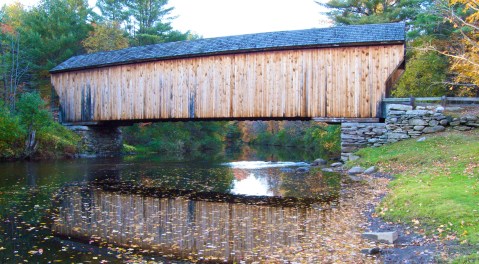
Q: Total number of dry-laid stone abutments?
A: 2